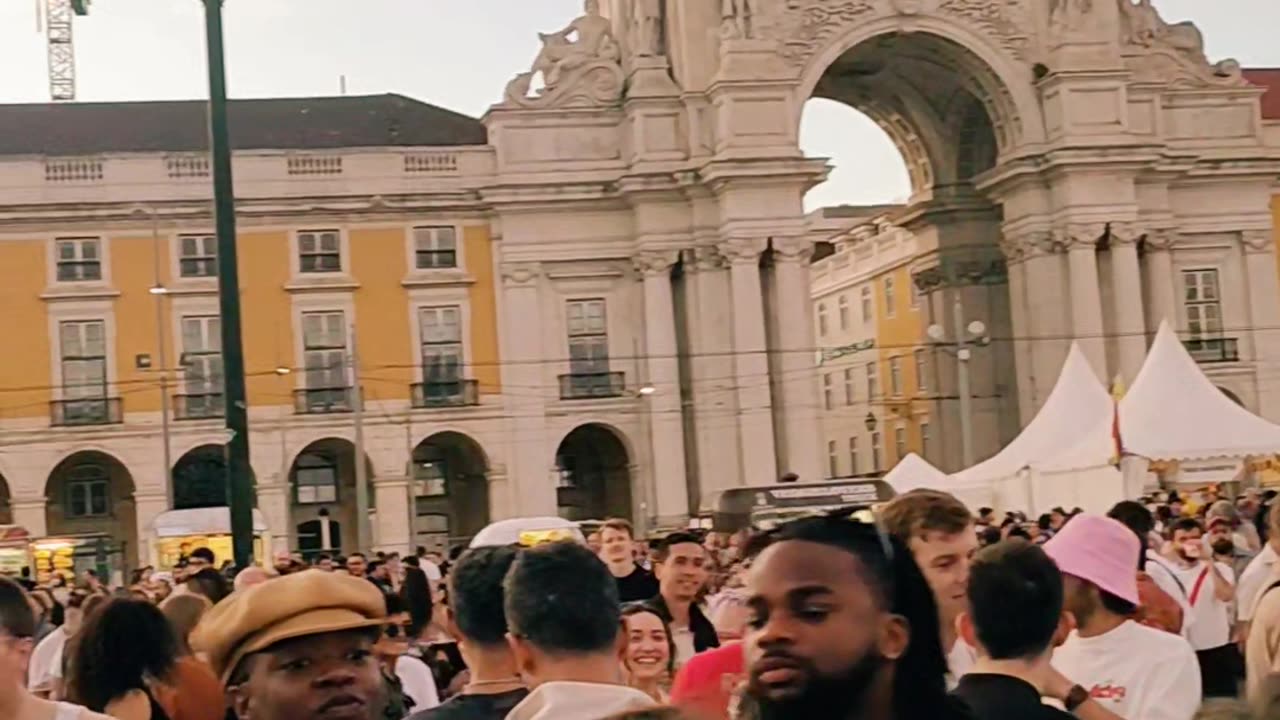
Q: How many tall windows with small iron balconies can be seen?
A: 6